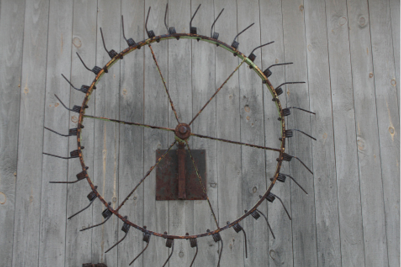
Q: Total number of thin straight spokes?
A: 6